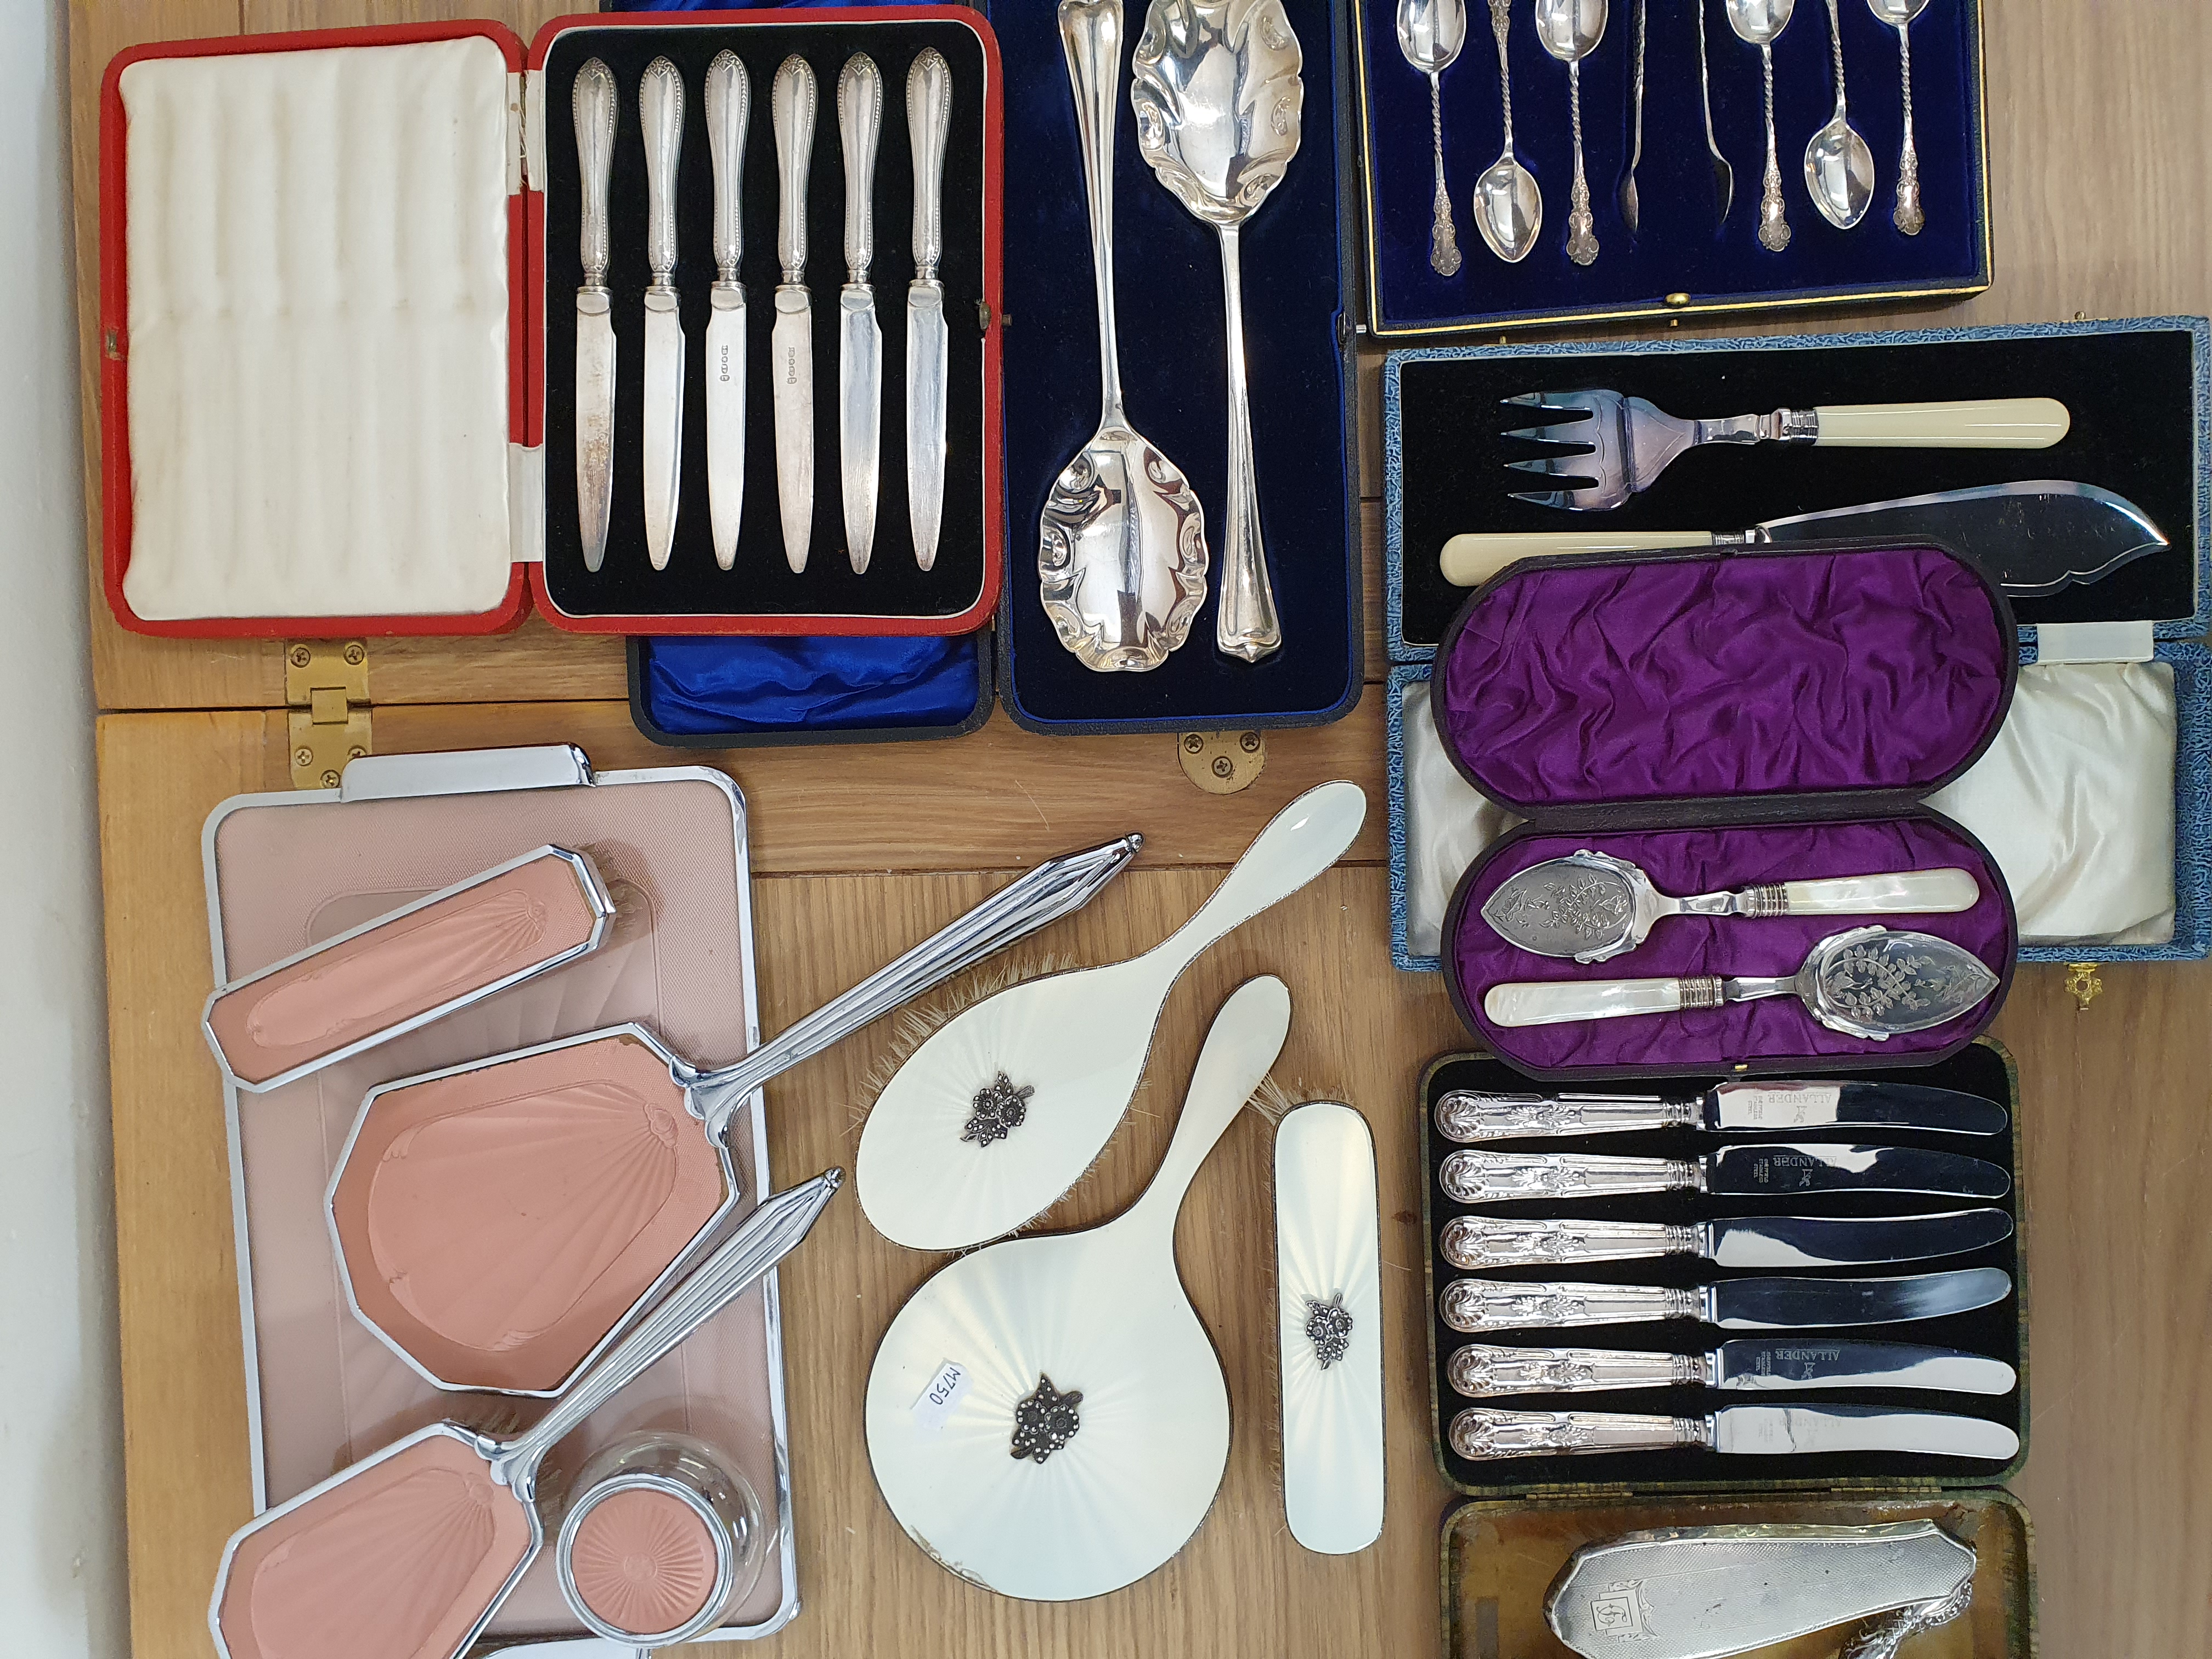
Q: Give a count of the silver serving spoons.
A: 2